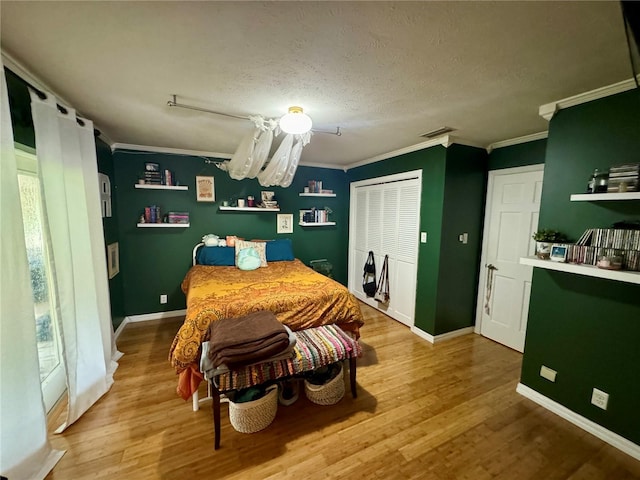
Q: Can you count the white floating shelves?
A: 7